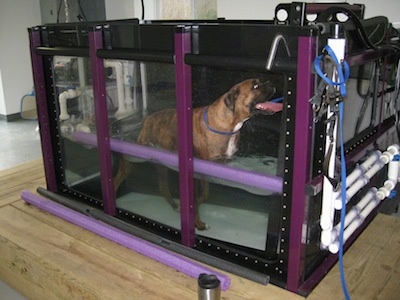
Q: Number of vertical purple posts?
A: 4